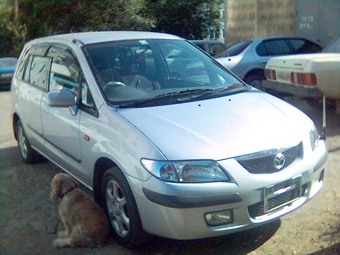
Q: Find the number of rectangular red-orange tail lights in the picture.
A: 2